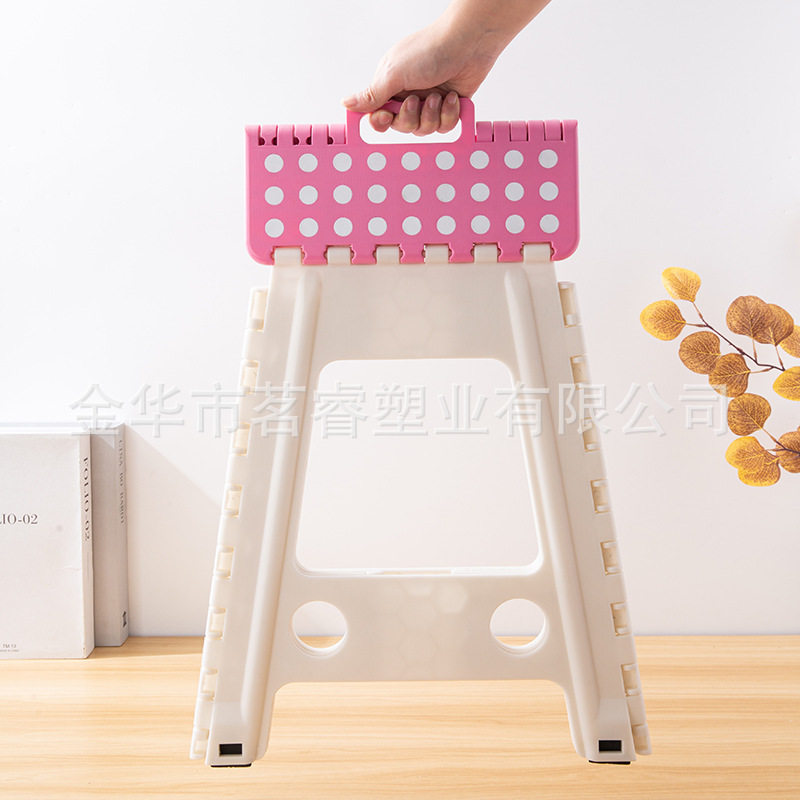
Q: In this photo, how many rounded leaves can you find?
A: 12